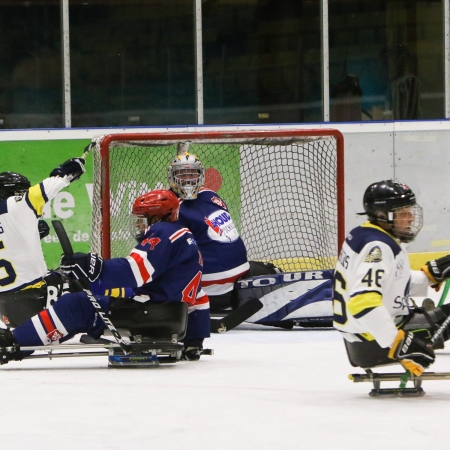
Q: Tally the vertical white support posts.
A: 4